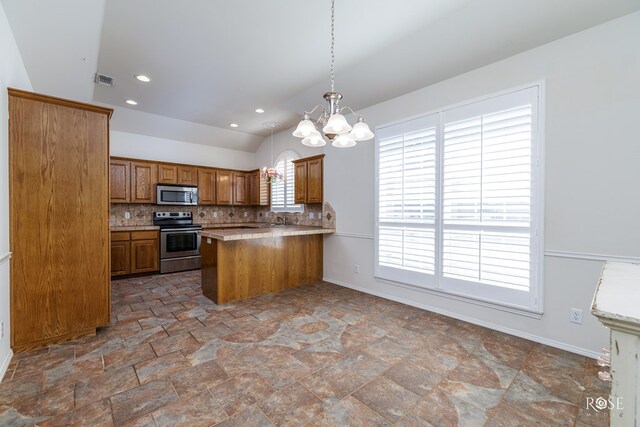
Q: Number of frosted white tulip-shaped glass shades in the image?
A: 5